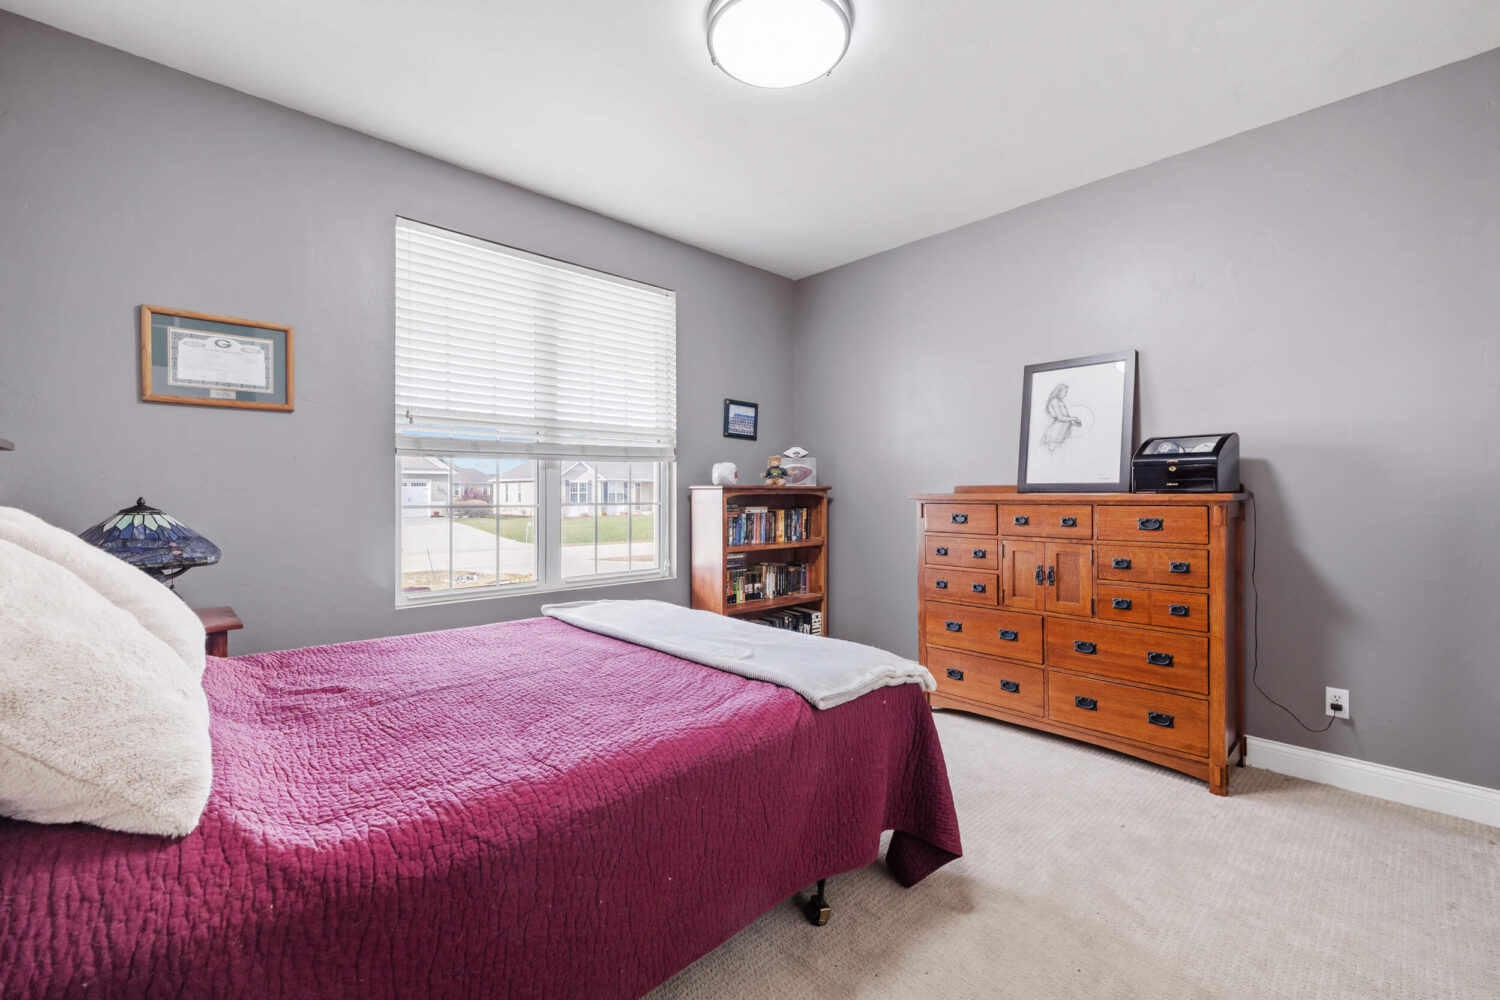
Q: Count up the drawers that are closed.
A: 11